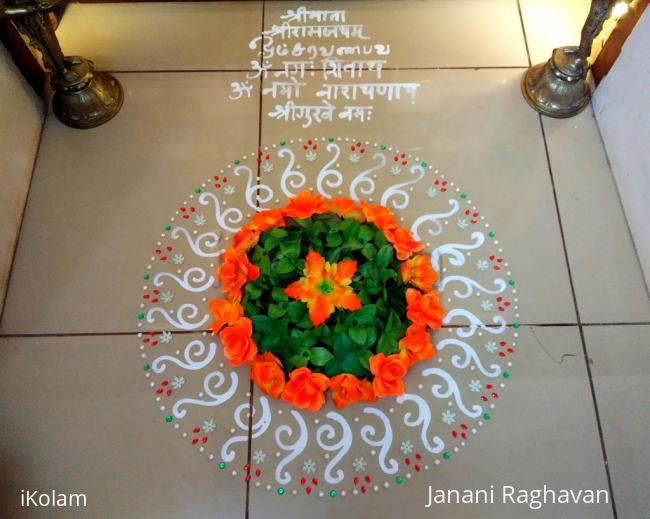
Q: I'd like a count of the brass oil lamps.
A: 2